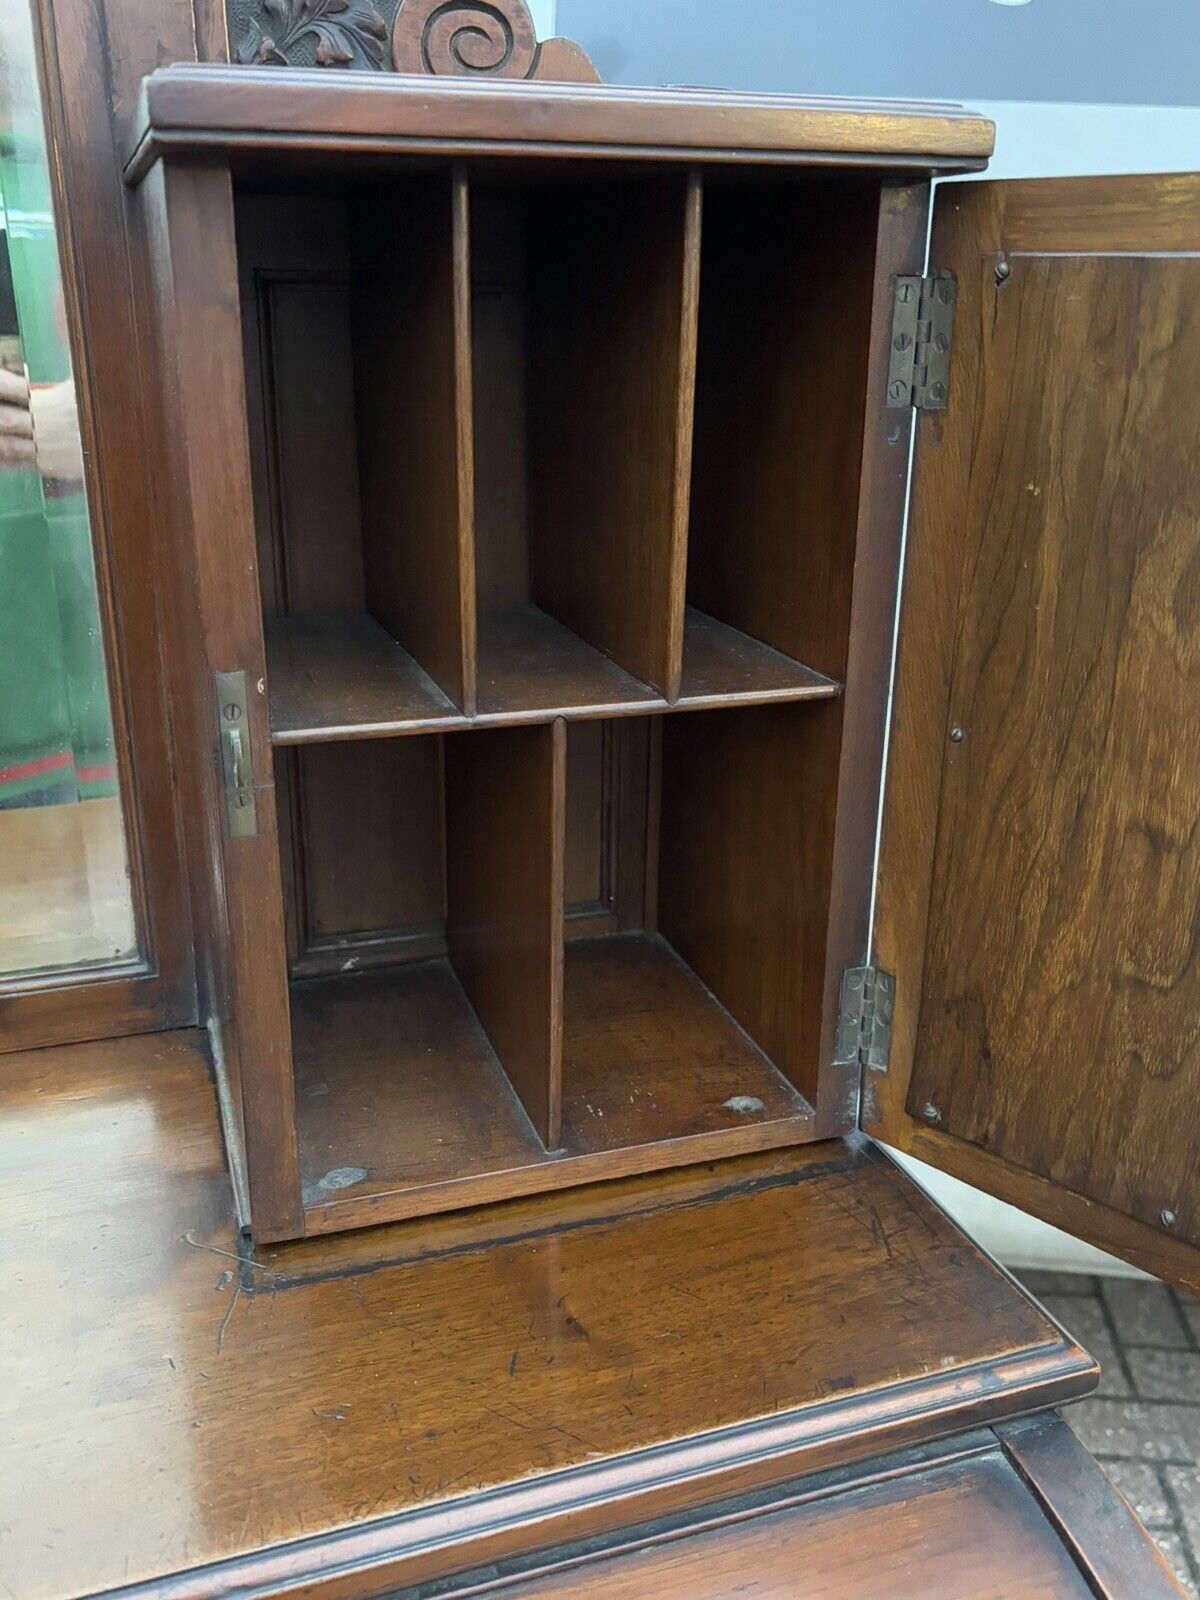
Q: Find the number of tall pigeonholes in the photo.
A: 3